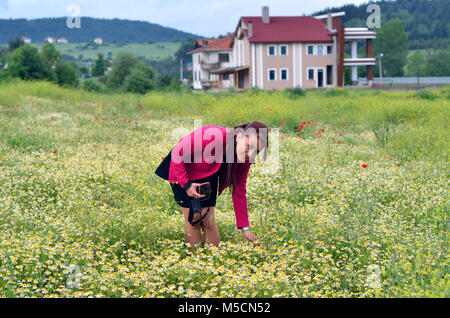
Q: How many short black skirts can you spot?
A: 1